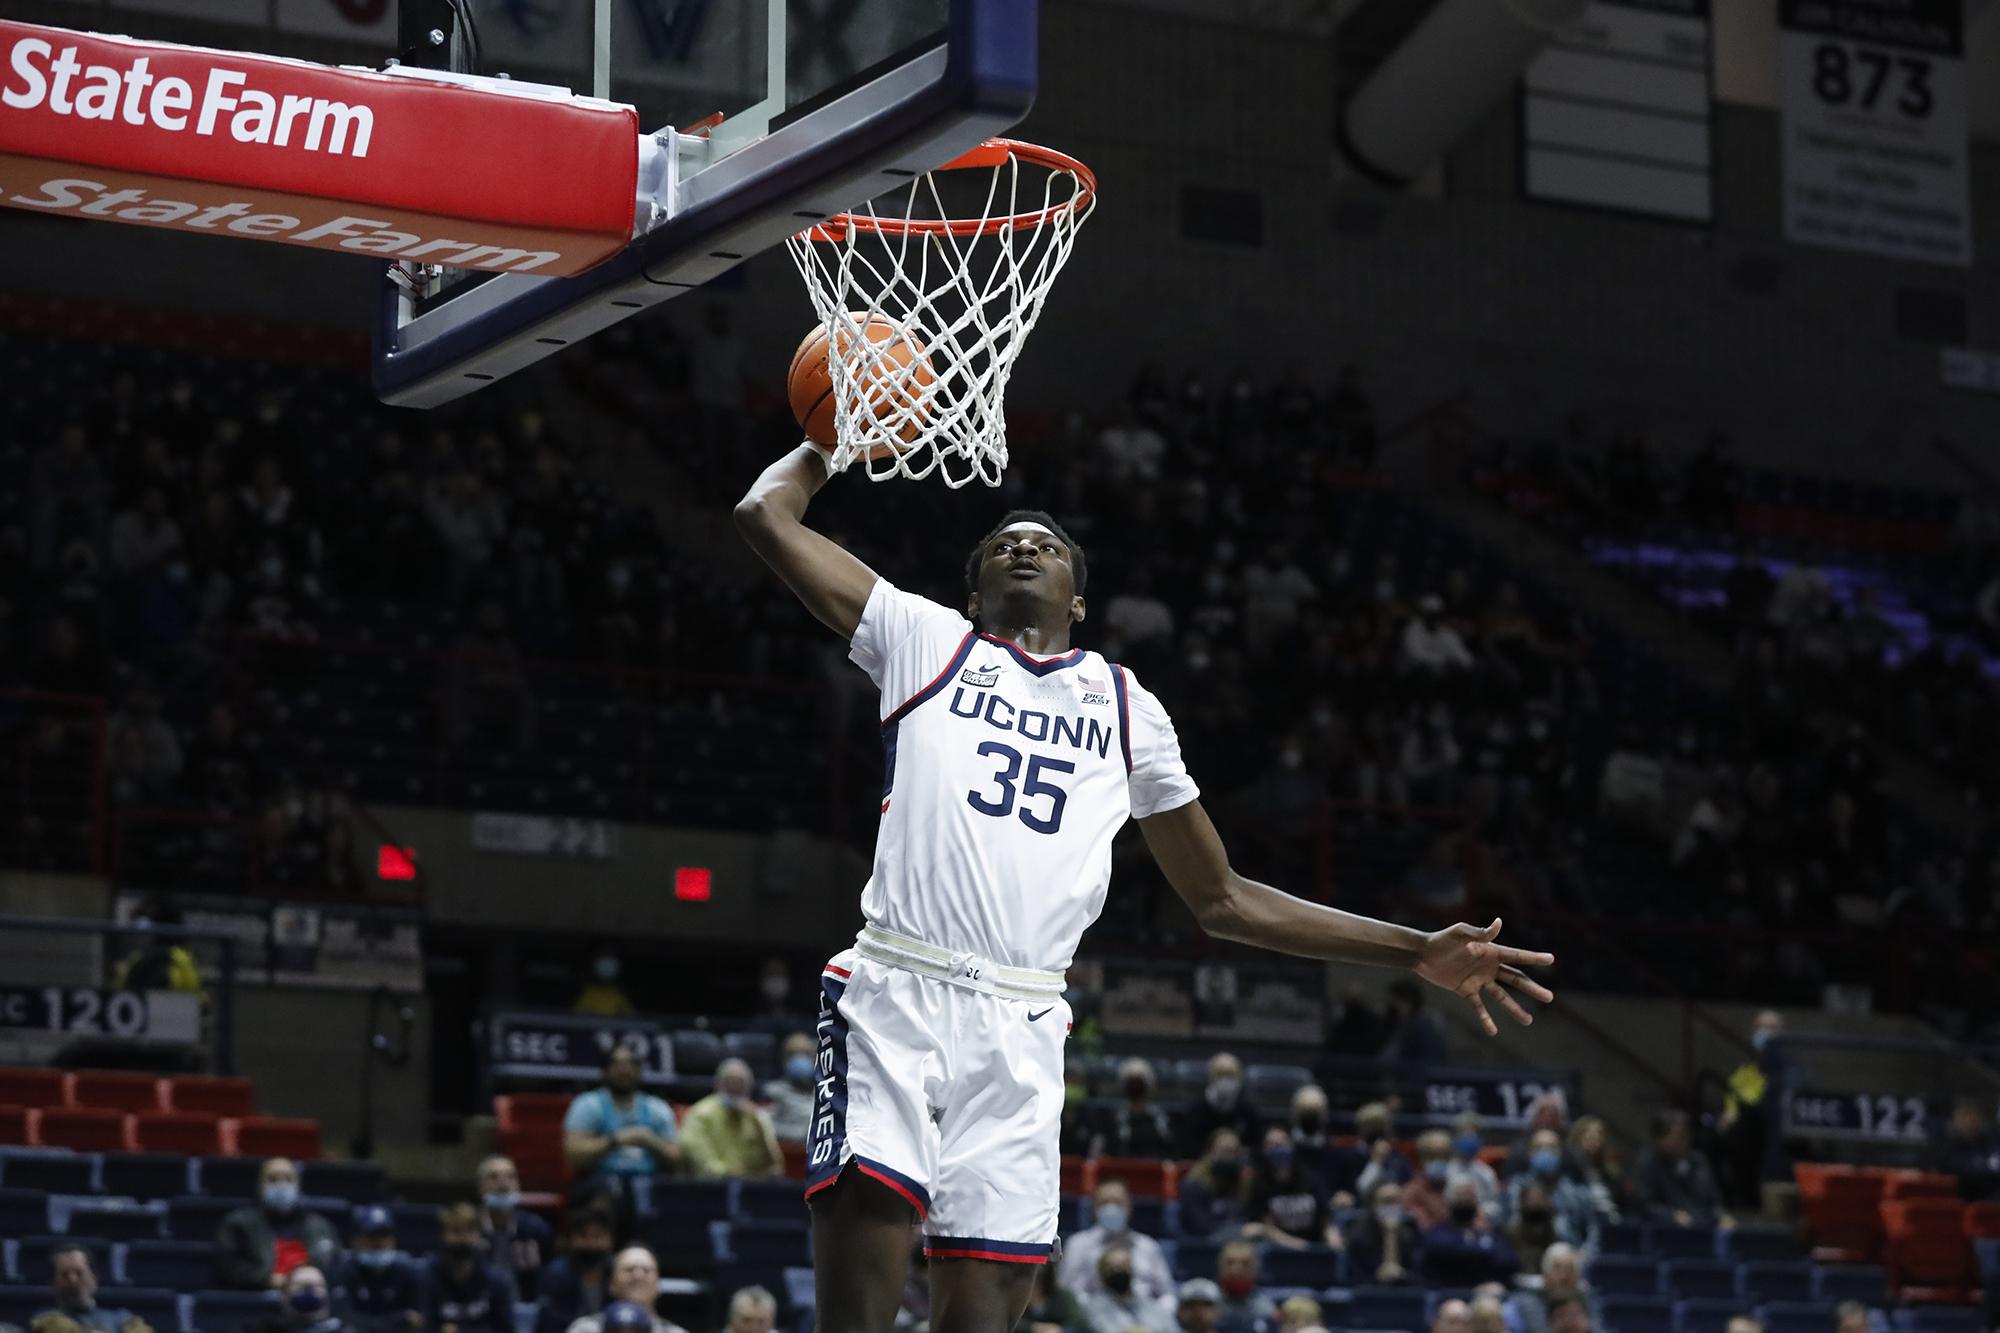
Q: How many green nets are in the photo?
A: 0